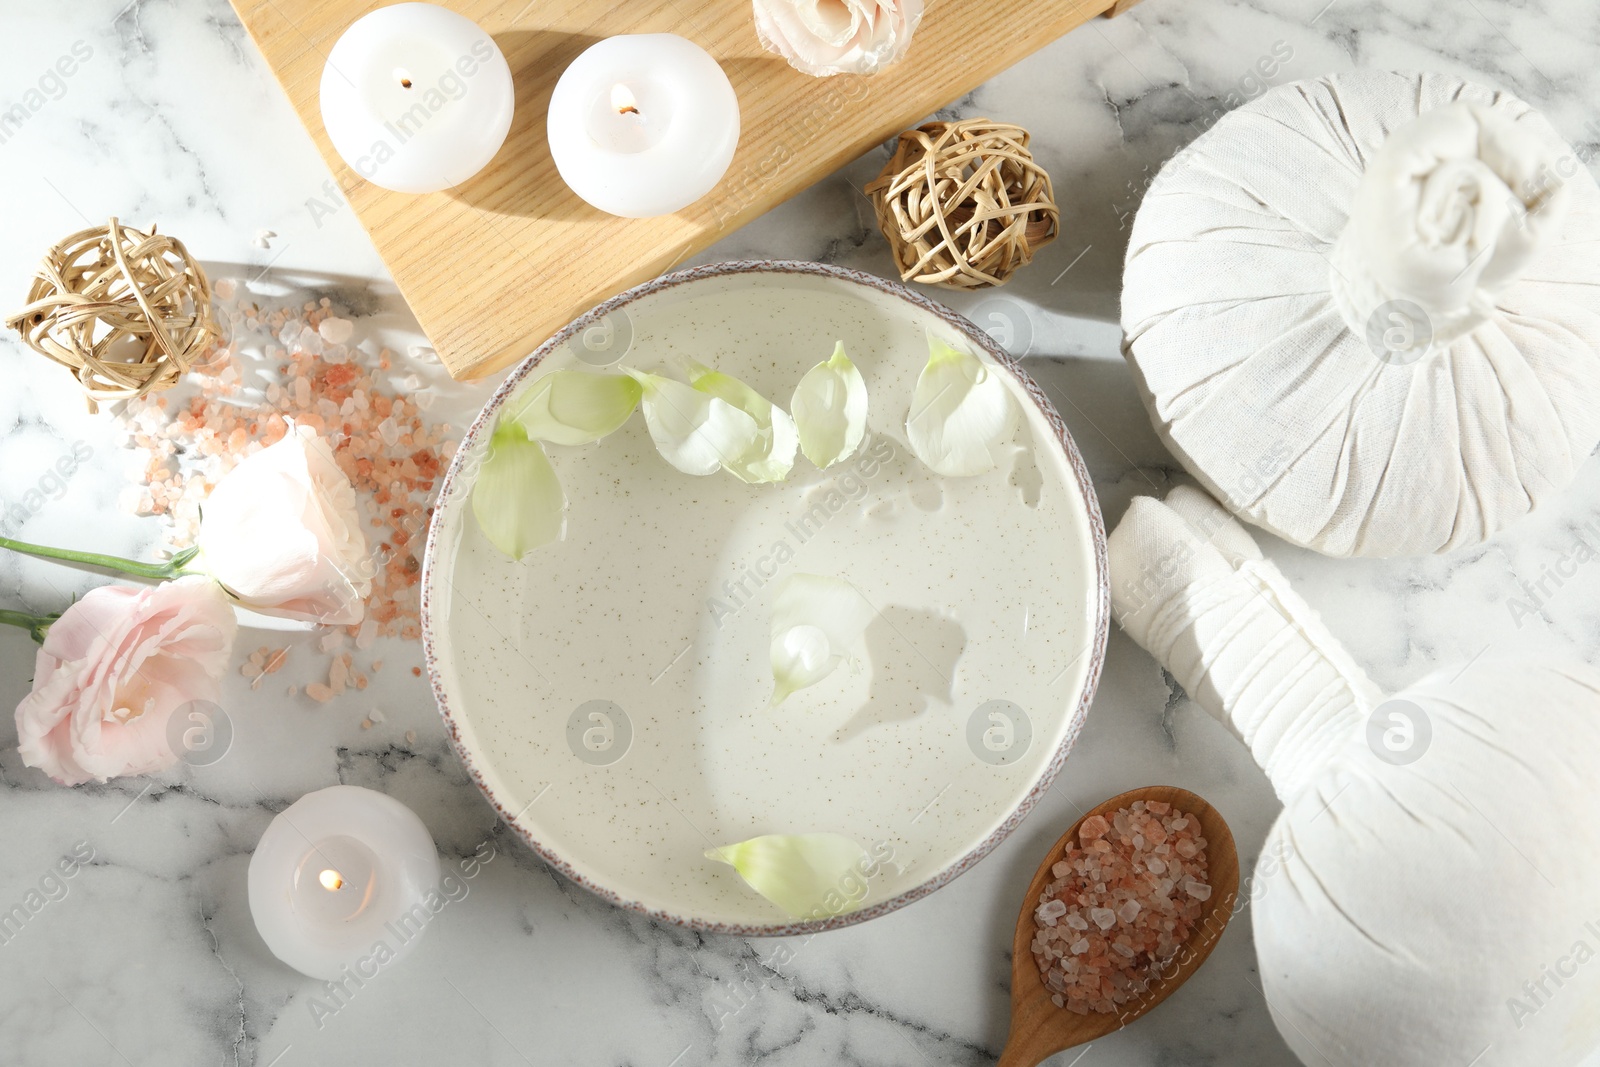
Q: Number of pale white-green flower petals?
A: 8